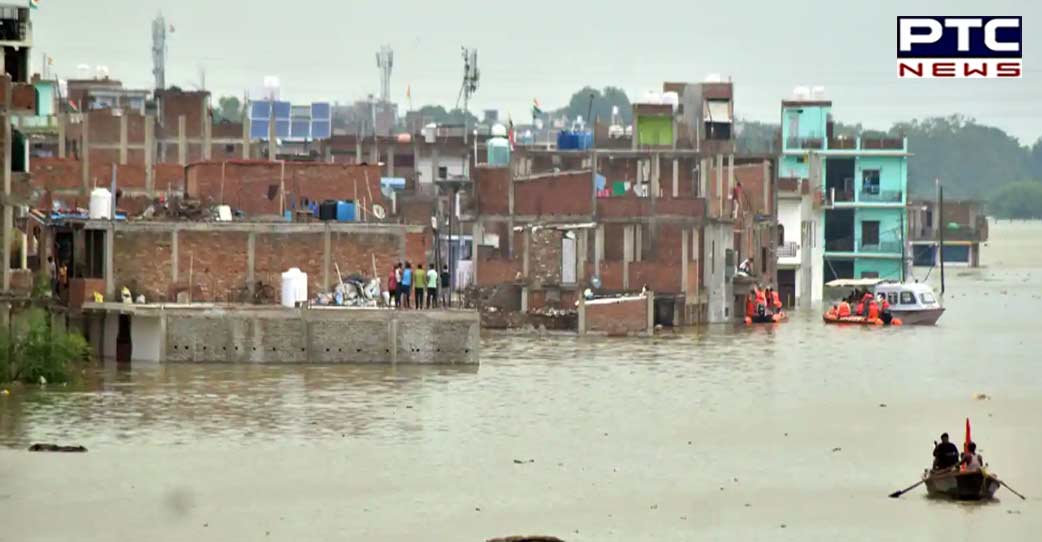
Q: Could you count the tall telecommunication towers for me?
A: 3